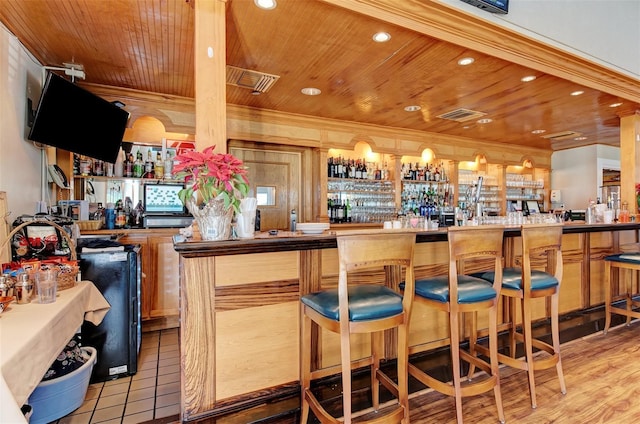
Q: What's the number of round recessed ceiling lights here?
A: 11